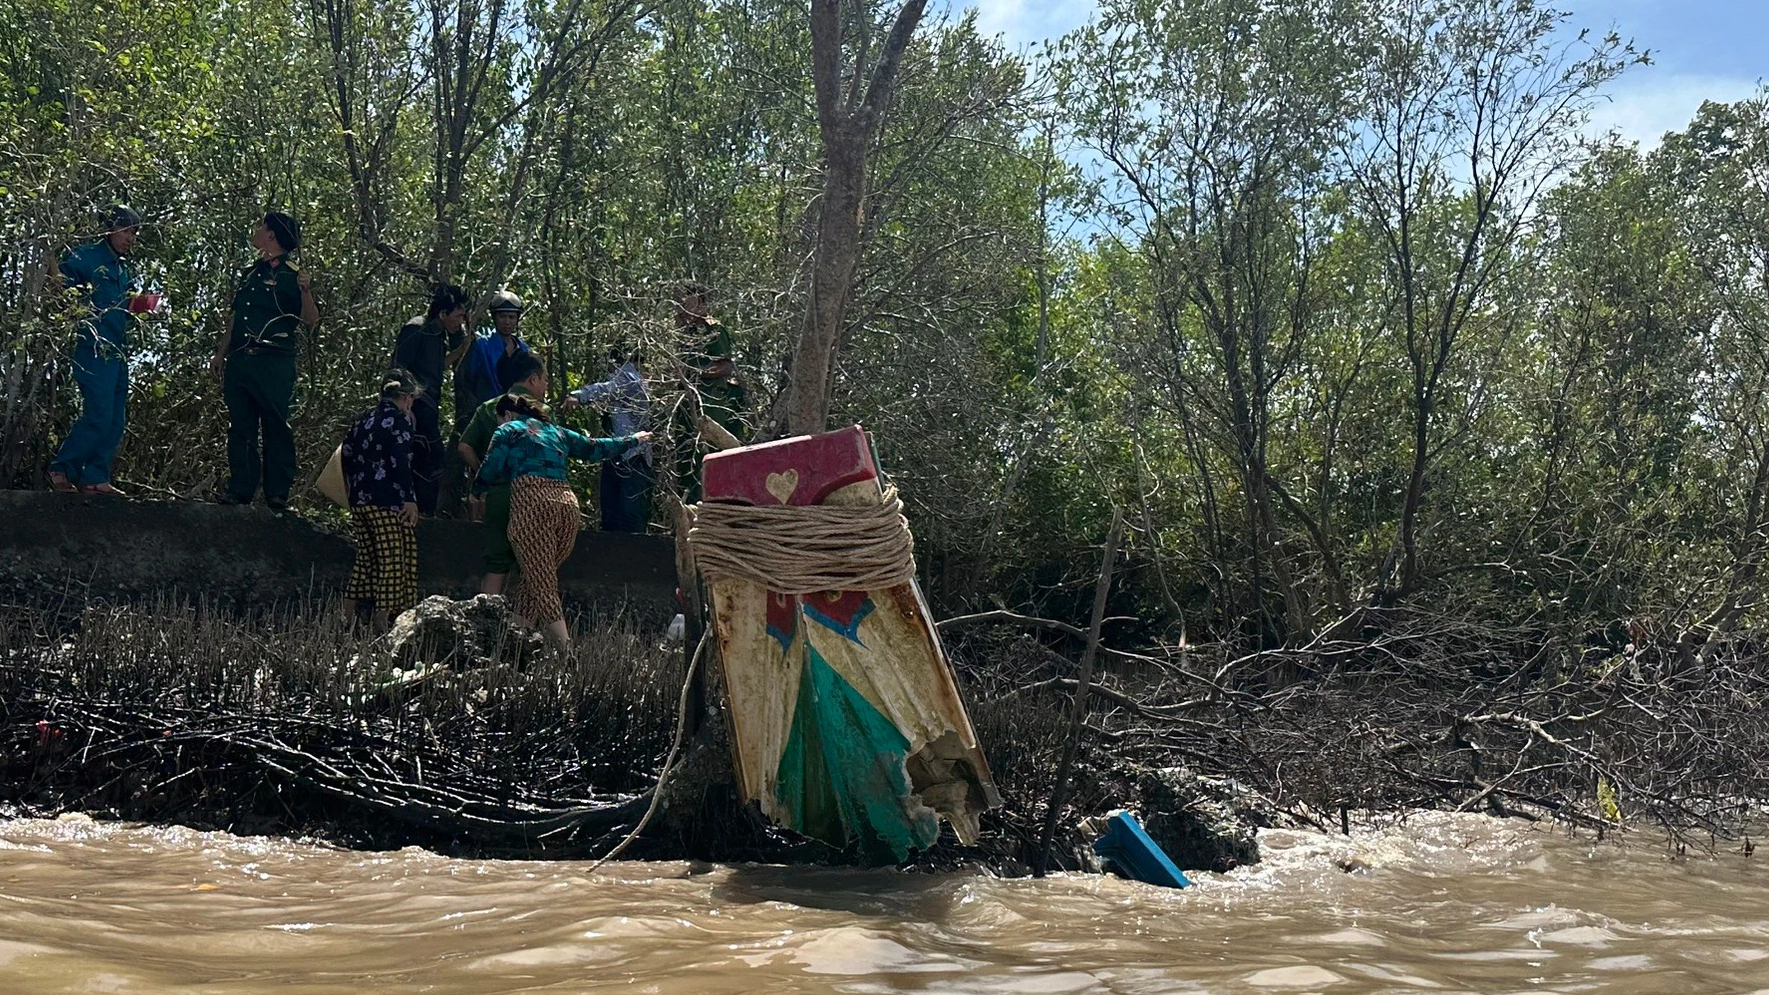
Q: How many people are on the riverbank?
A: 9